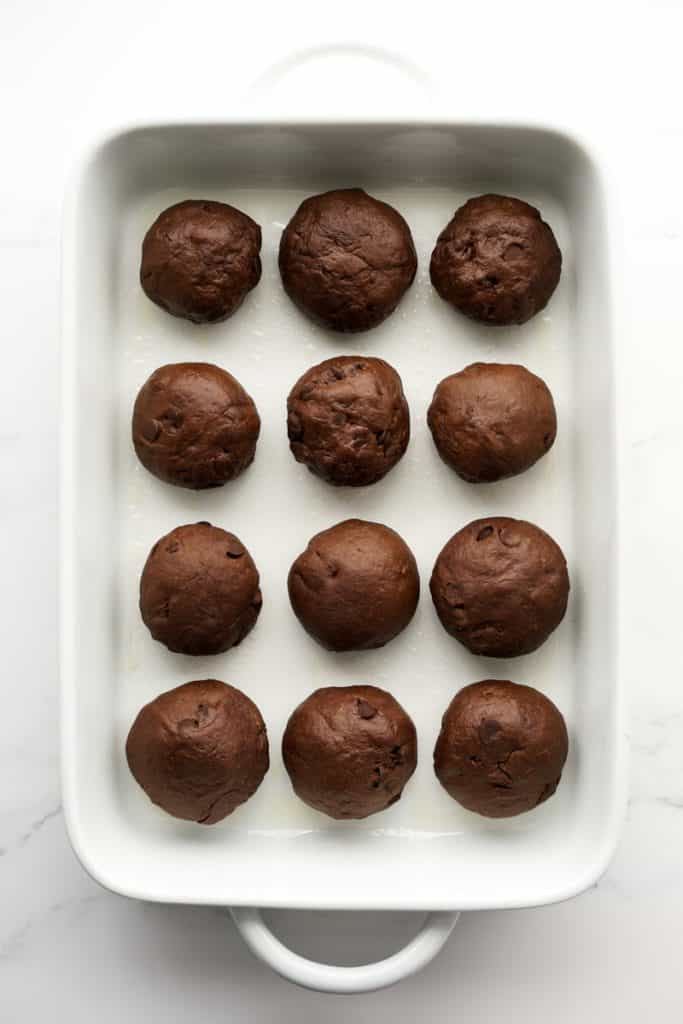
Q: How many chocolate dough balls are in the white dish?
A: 12